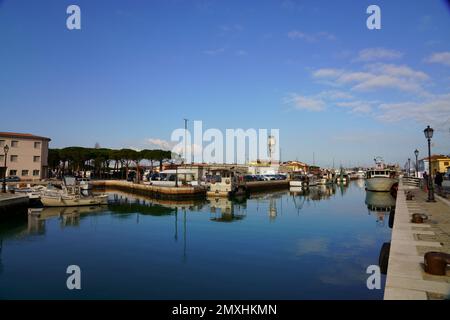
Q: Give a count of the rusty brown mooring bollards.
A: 3